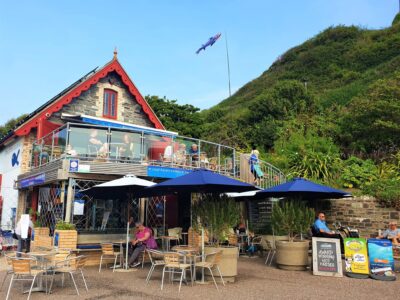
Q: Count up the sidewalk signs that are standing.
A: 3